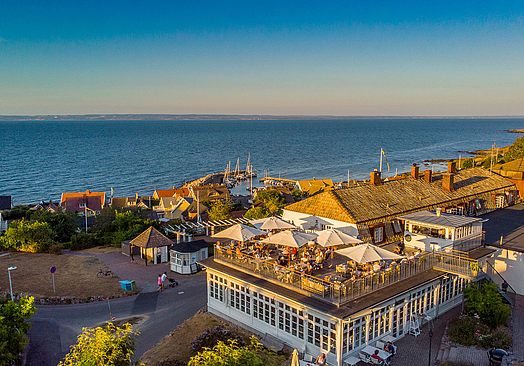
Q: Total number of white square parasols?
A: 5